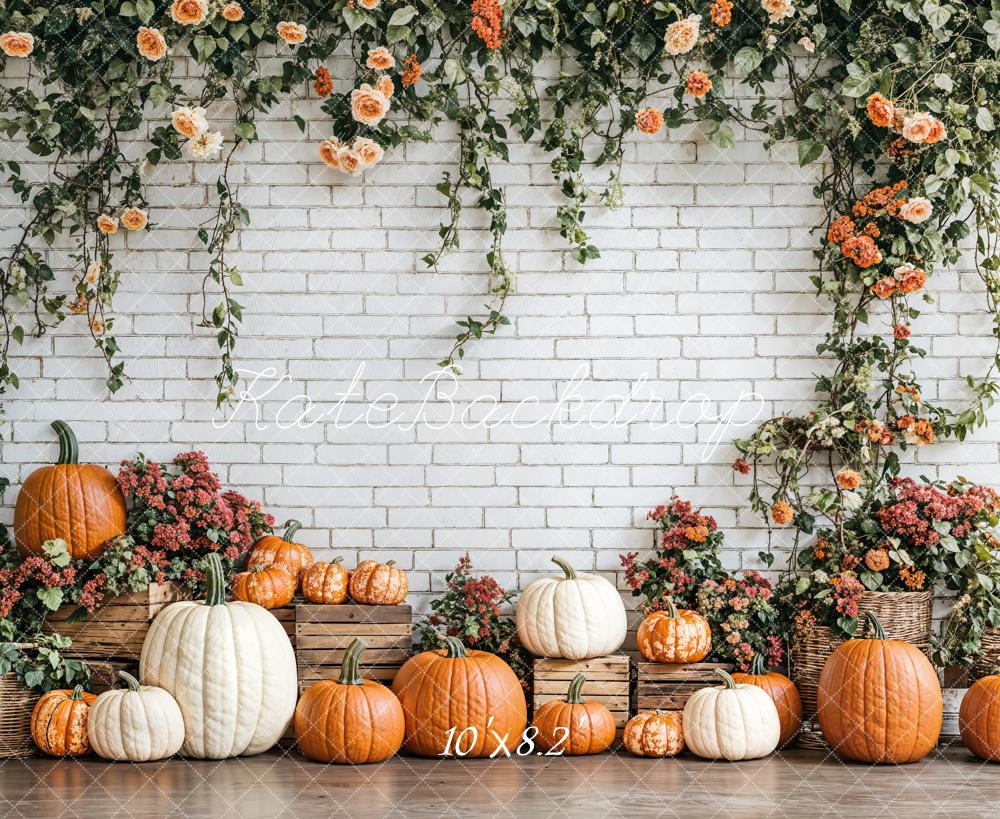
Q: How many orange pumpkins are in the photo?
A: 14